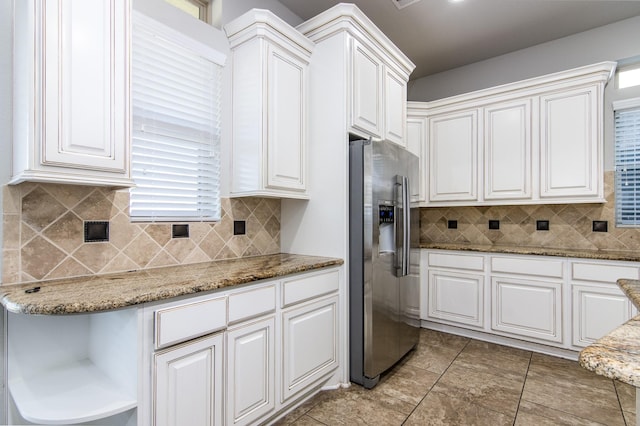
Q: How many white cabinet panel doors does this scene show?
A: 14